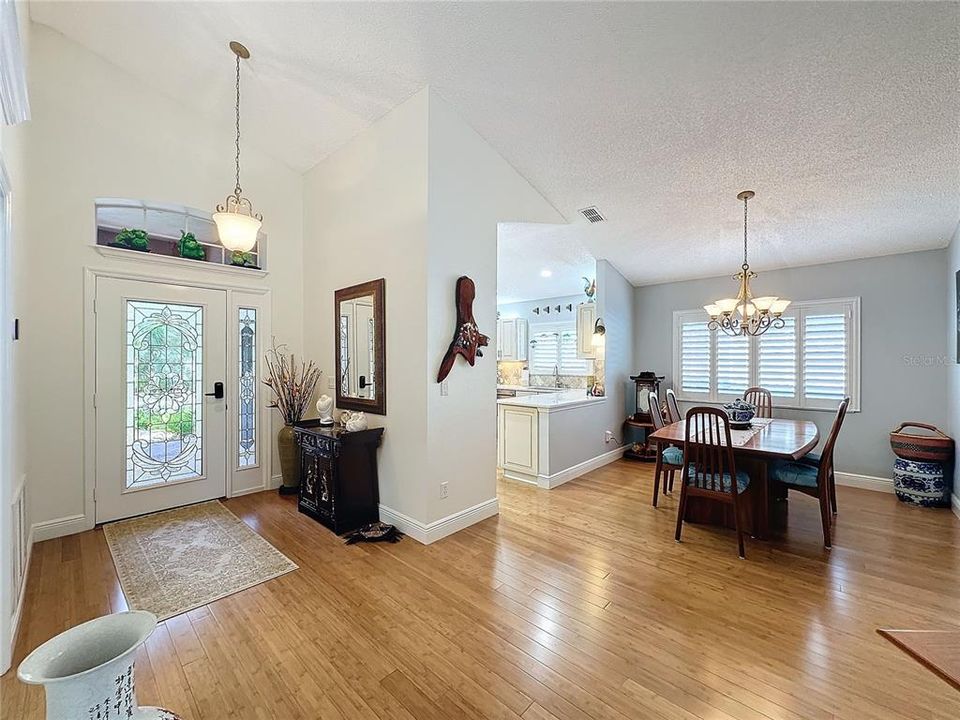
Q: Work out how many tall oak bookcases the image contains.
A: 0